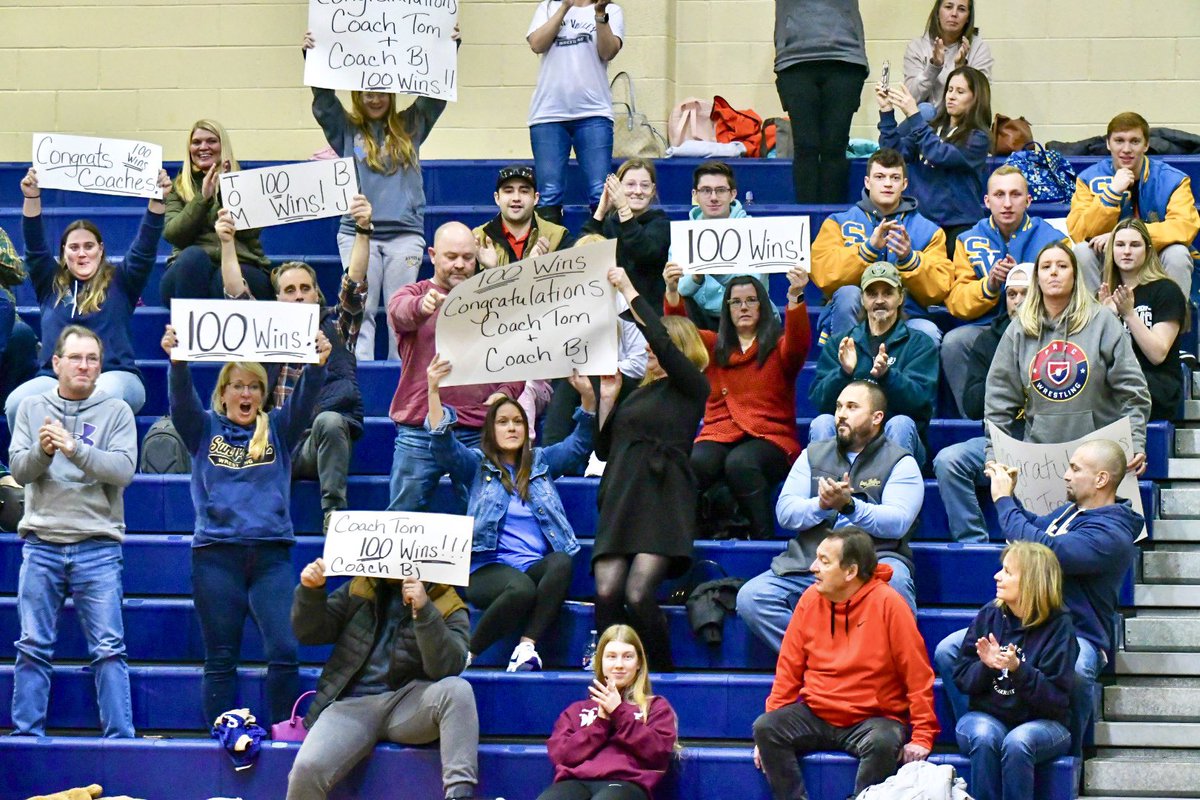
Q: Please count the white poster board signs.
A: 8